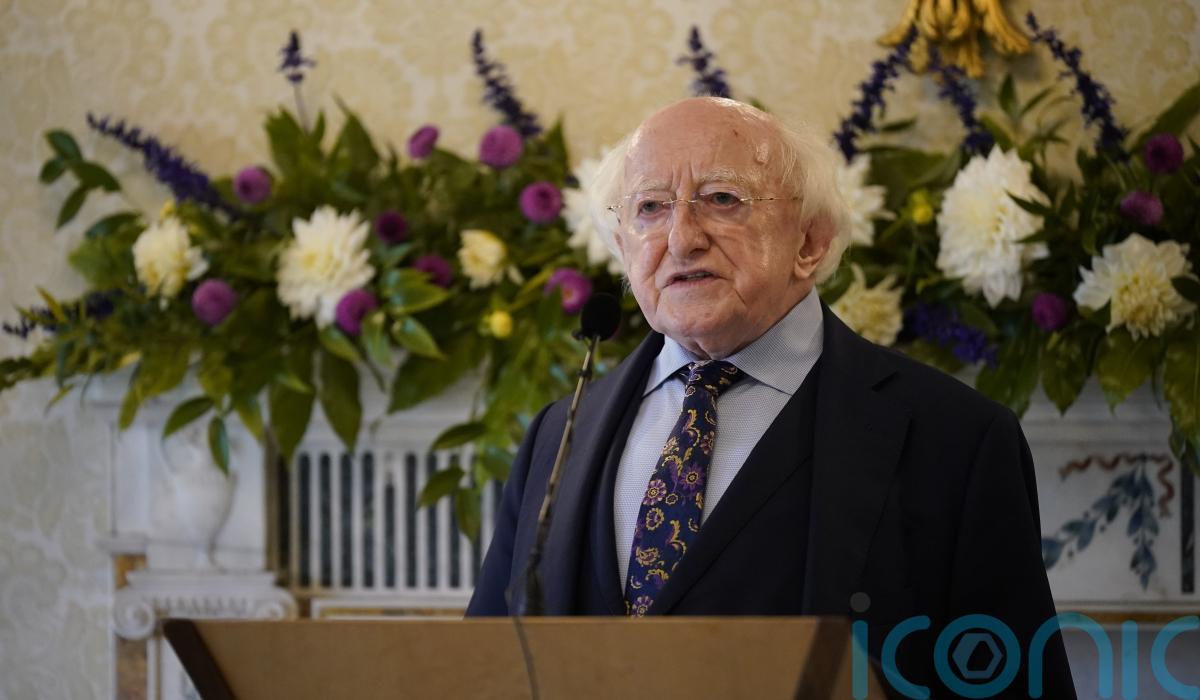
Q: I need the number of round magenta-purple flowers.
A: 12